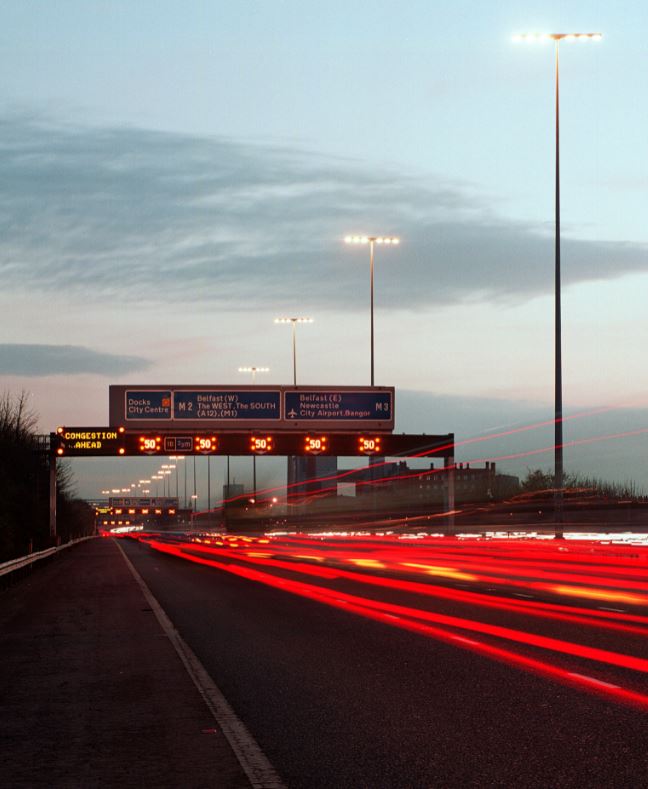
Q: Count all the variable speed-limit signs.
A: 5